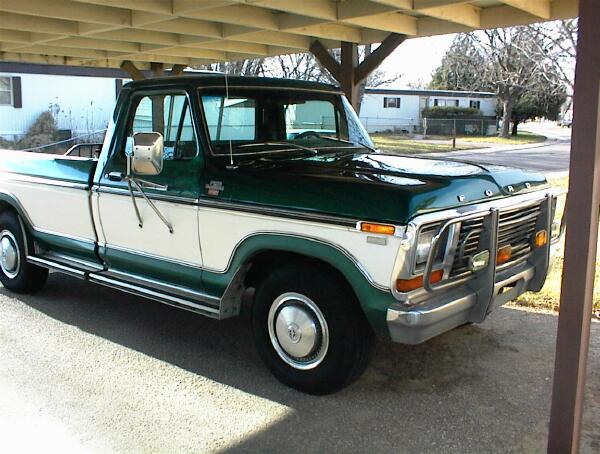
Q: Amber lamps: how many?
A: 4